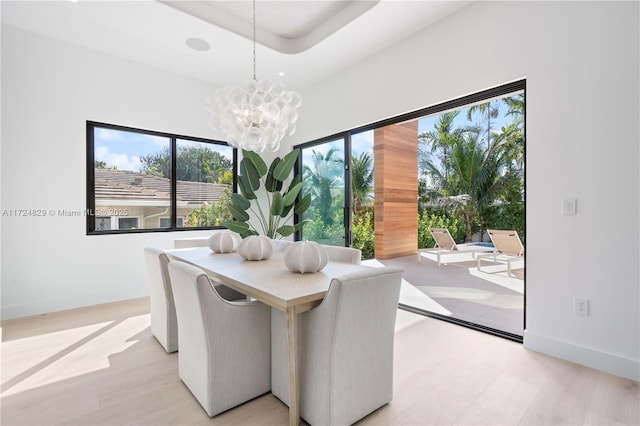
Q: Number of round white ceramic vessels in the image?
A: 3